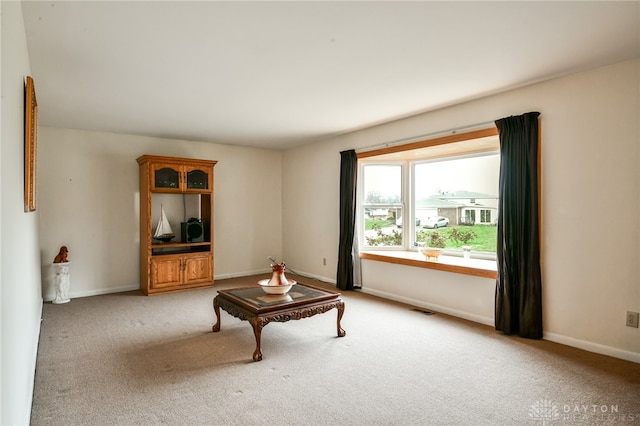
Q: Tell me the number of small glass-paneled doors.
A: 2